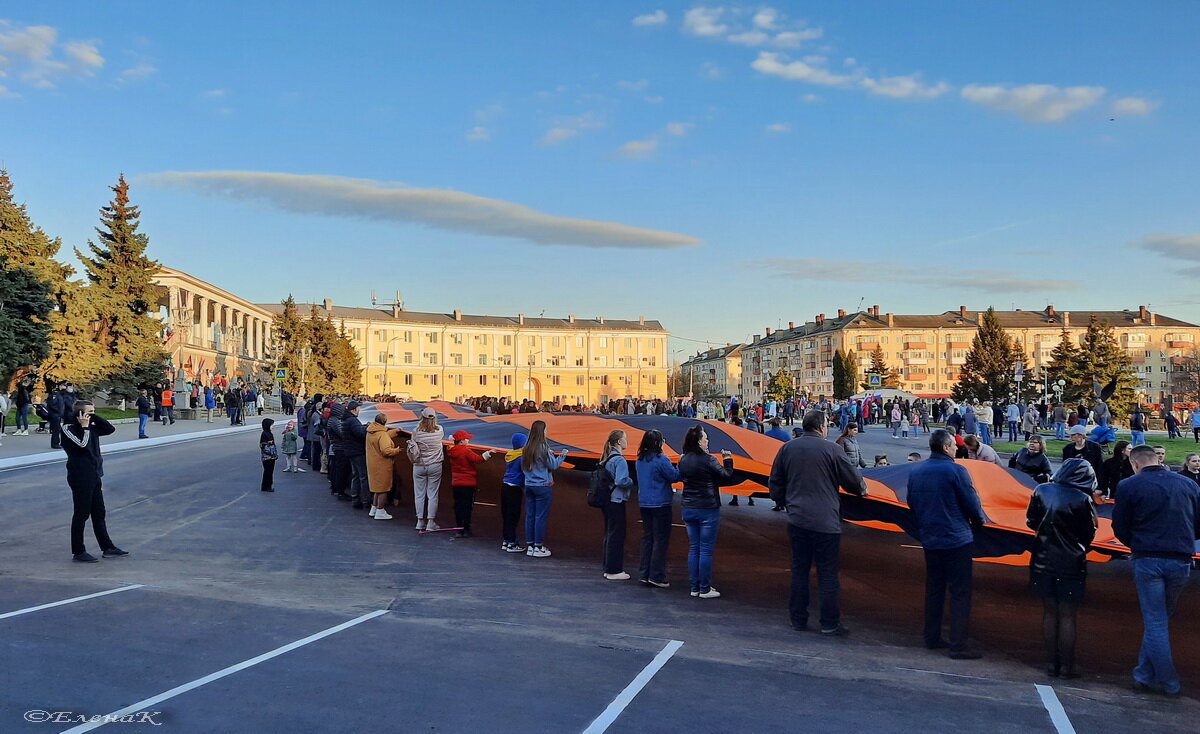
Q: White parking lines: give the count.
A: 4